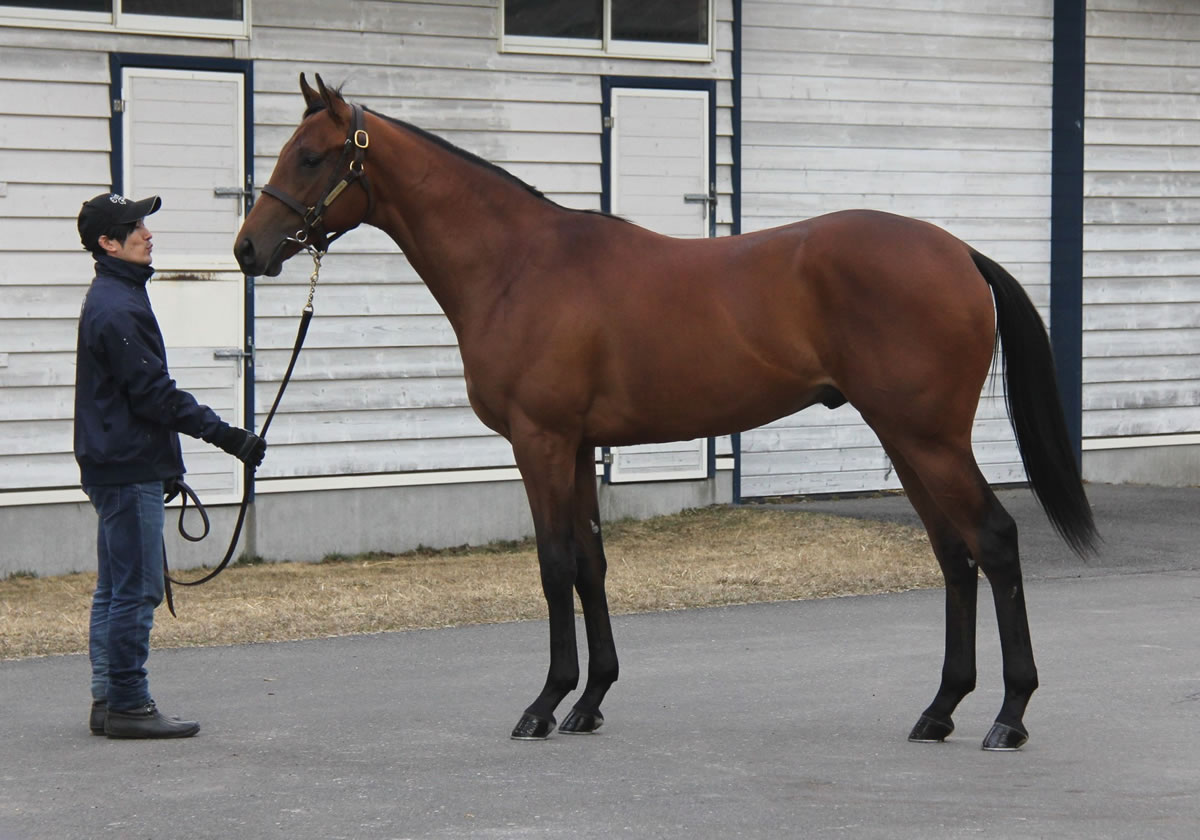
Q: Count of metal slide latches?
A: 3